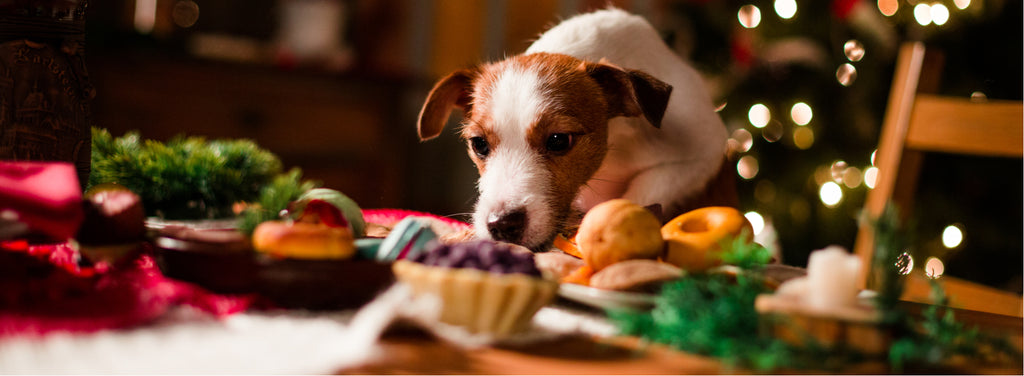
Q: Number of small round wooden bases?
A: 1